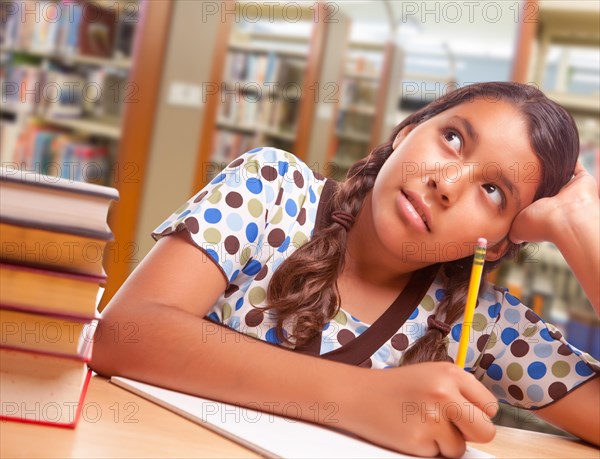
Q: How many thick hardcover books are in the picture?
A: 5